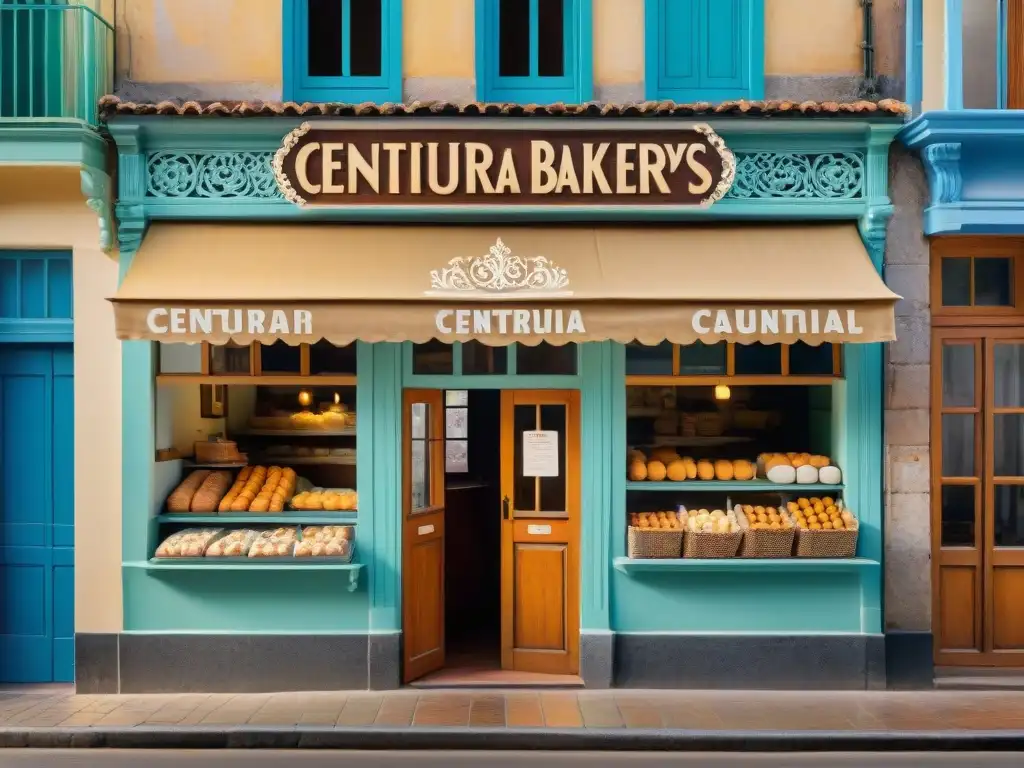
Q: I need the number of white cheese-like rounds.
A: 3